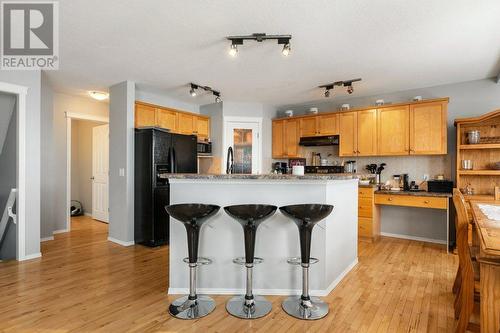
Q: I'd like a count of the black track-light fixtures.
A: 3